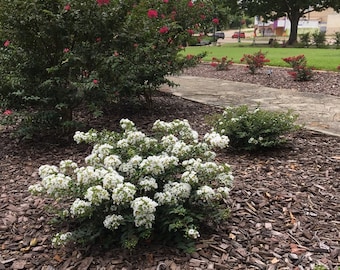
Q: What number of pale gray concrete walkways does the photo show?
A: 1